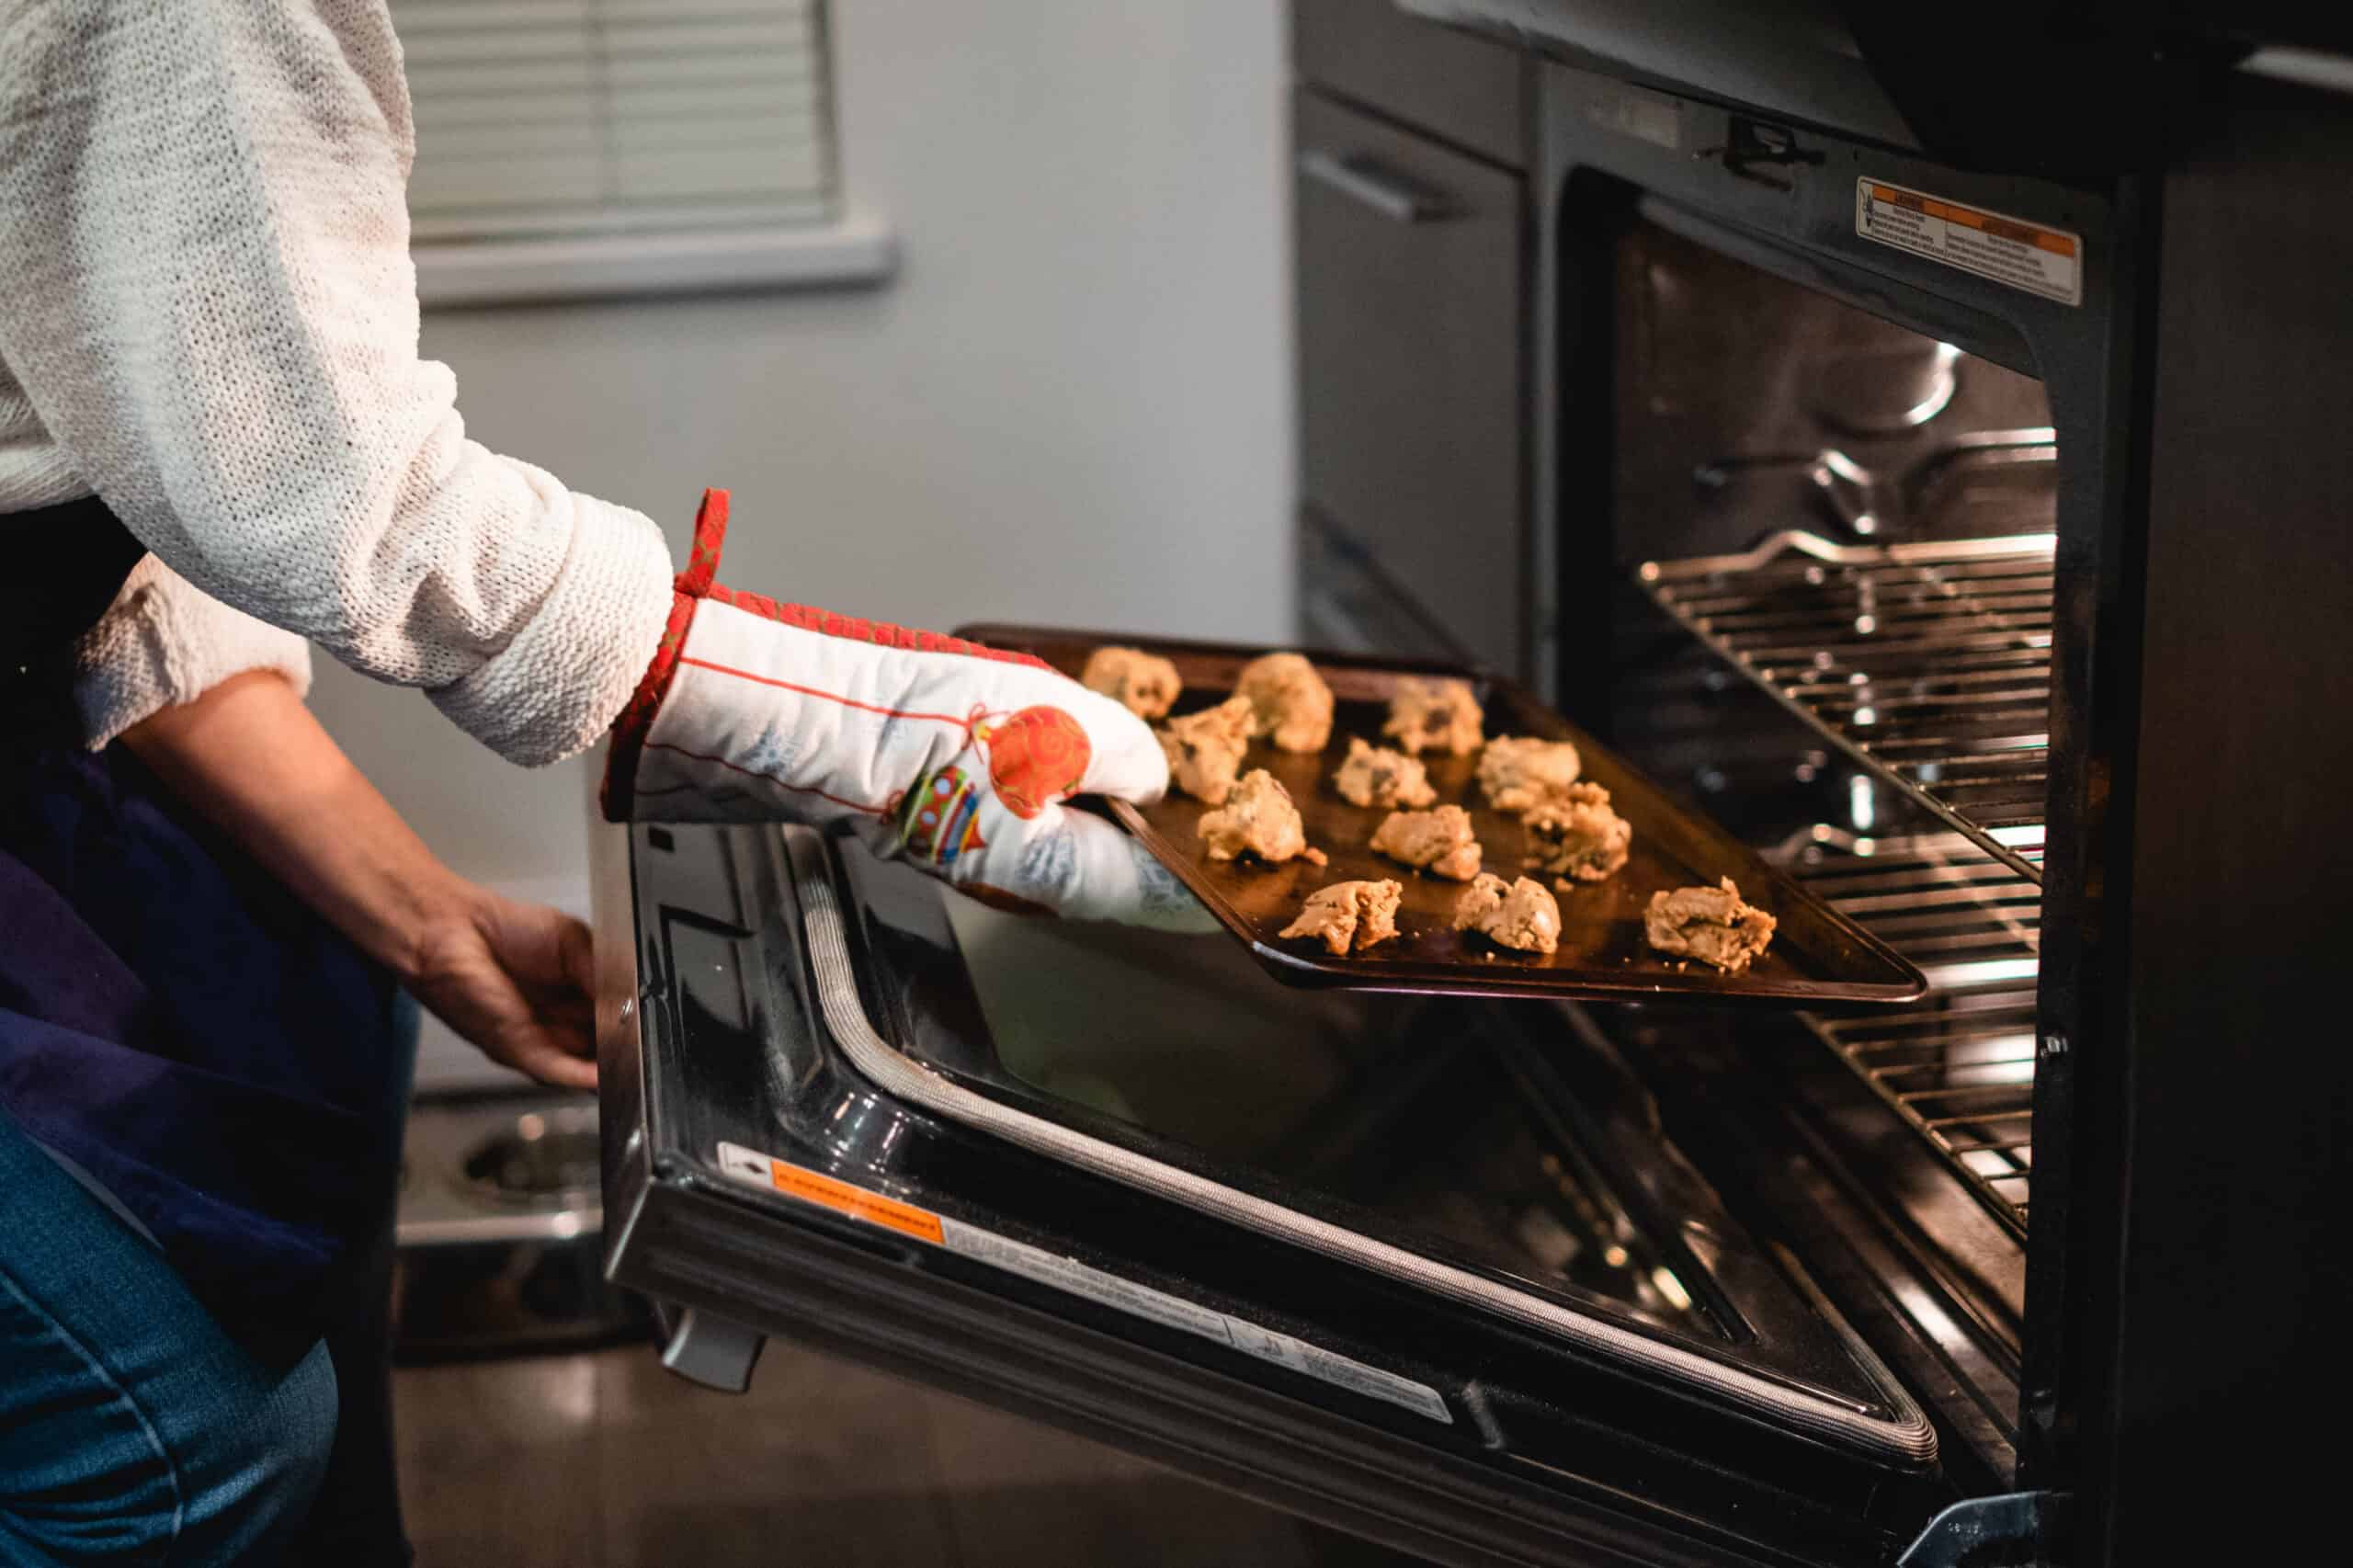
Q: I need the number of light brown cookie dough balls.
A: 12